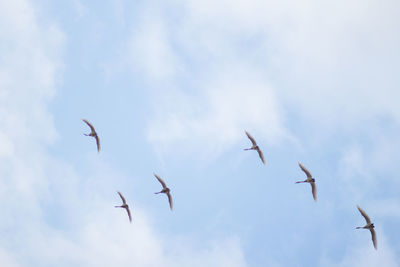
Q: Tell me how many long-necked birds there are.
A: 6